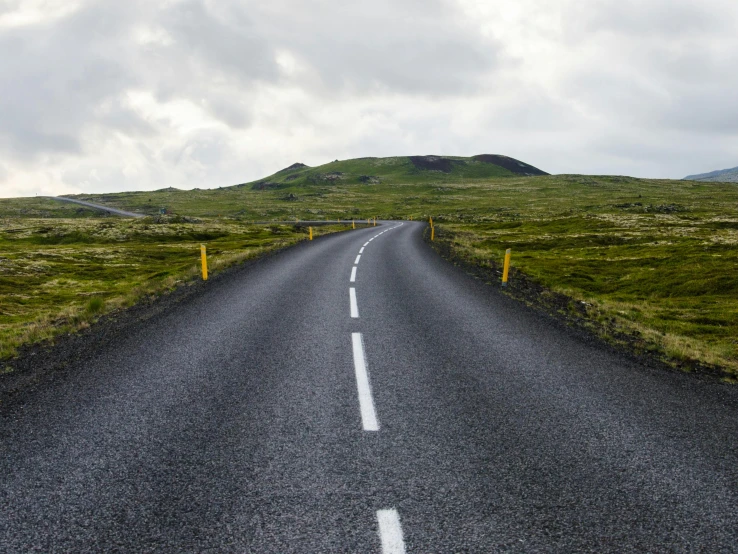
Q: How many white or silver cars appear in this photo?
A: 0